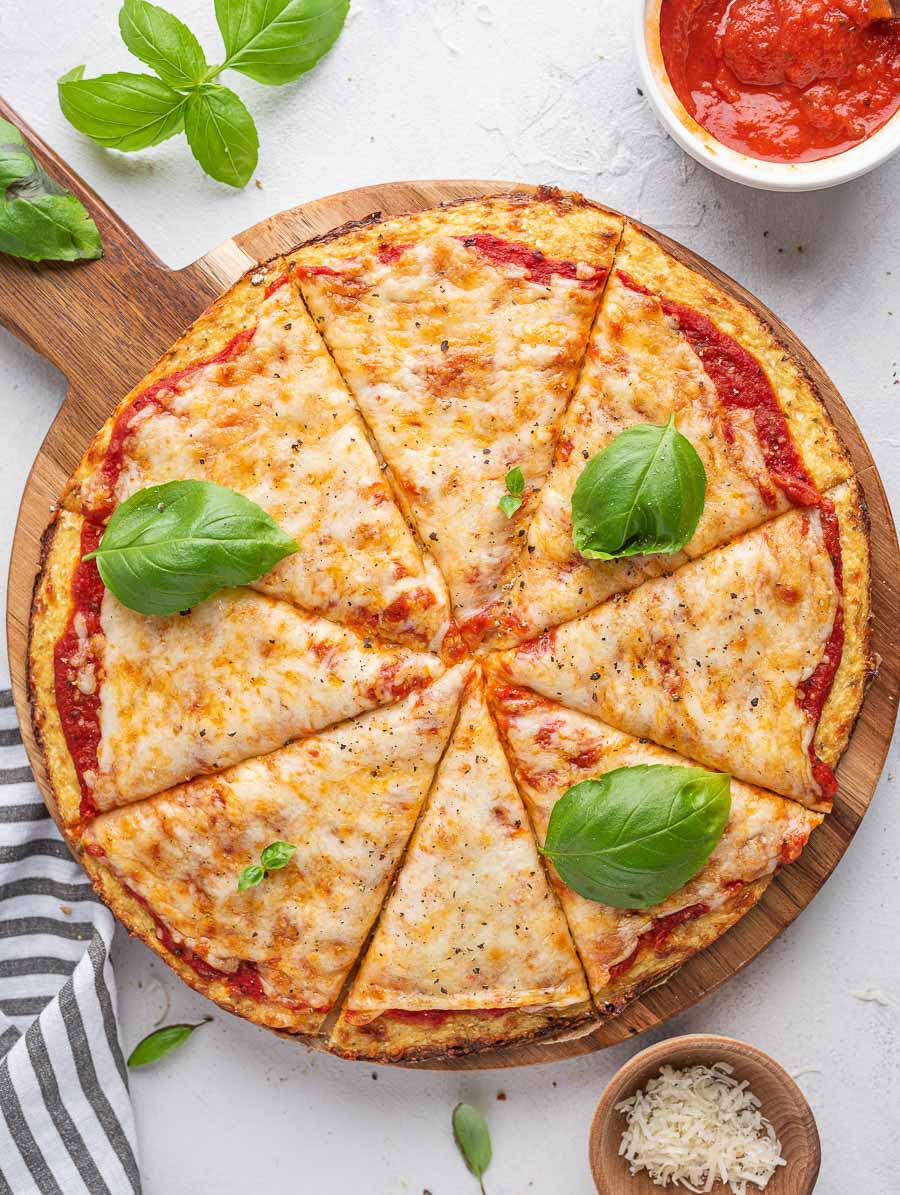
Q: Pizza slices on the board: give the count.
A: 8